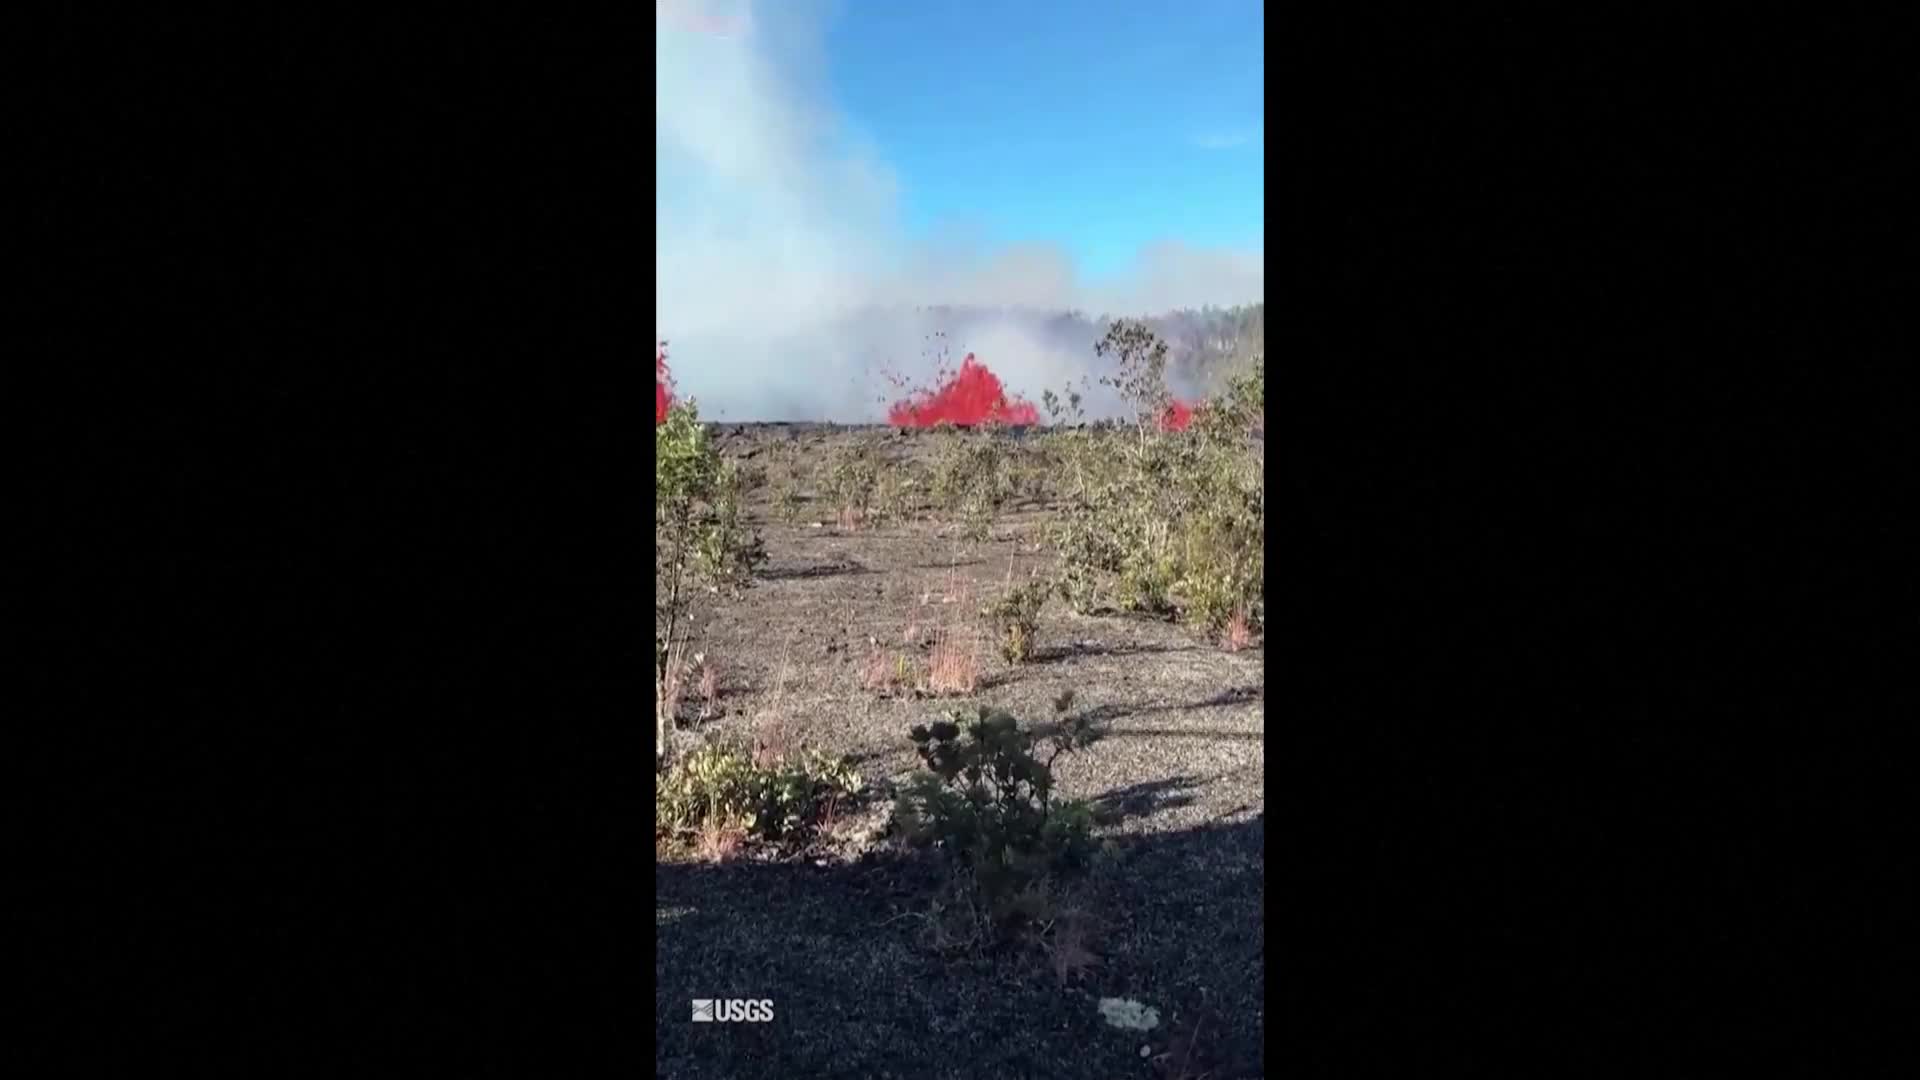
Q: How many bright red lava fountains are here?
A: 3